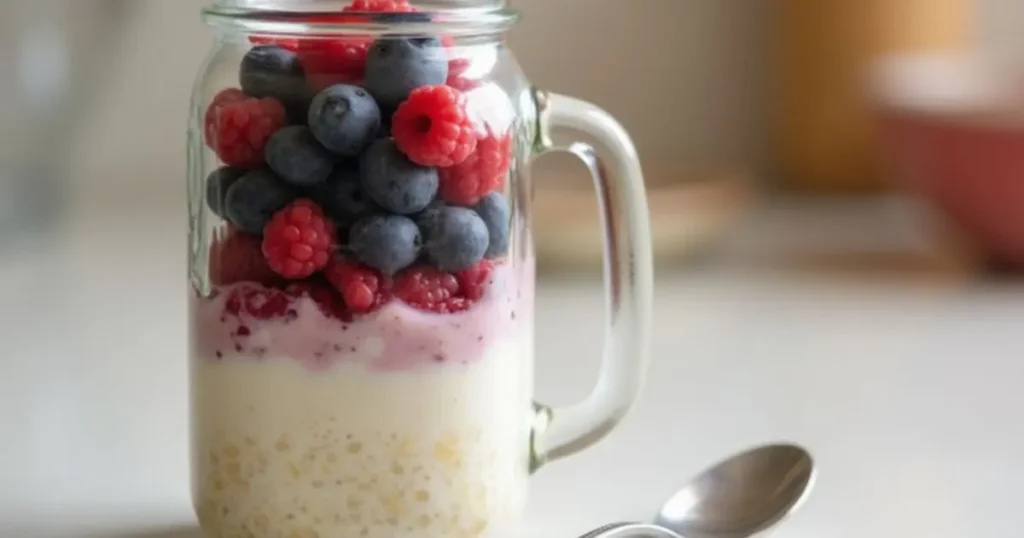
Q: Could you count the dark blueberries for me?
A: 11